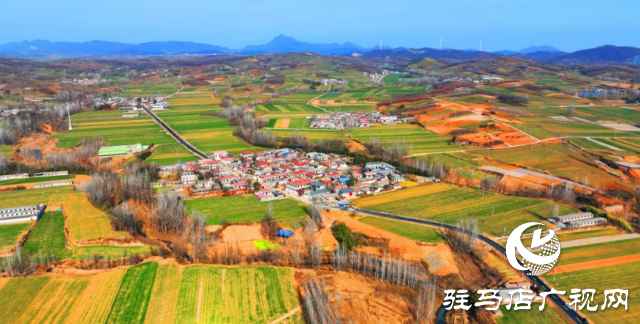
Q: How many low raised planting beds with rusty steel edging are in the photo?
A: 0